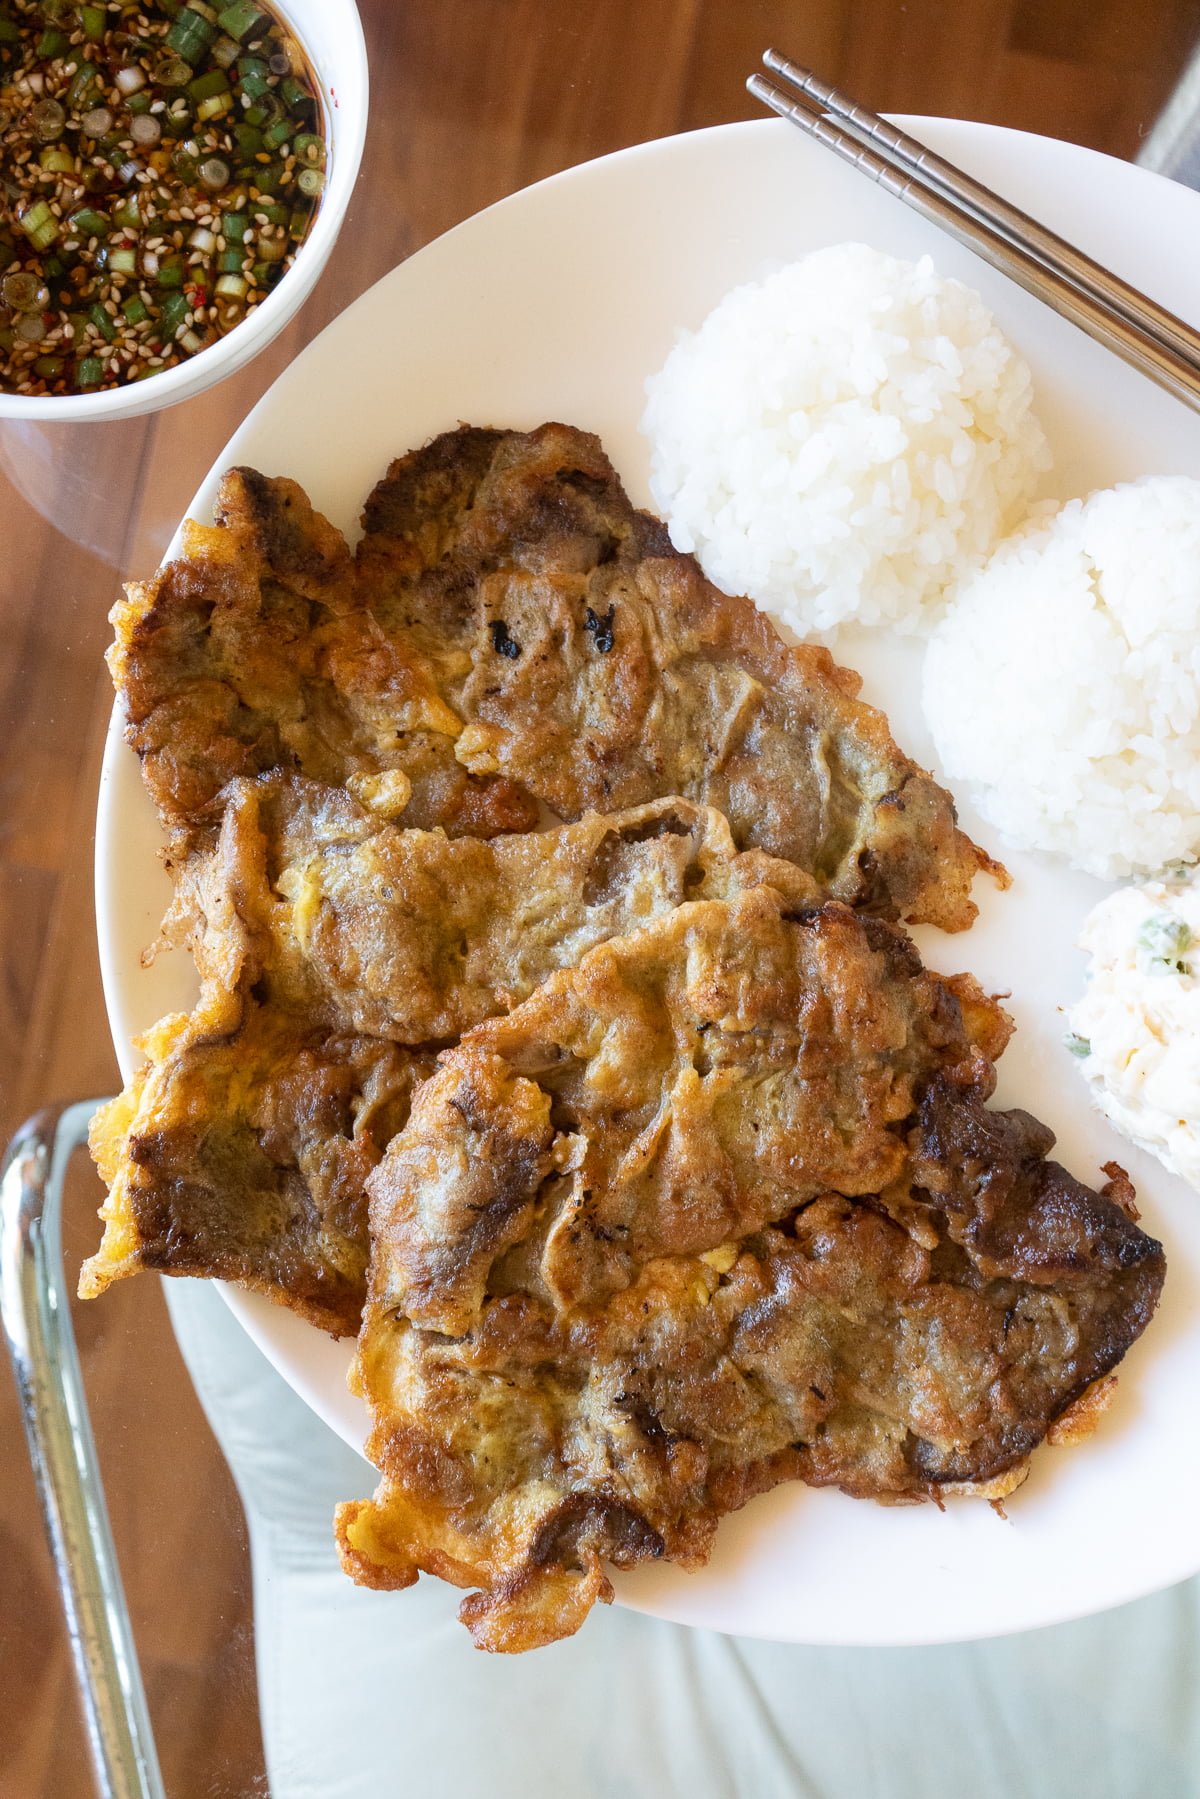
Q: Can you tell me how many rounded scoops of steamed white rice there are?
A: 2